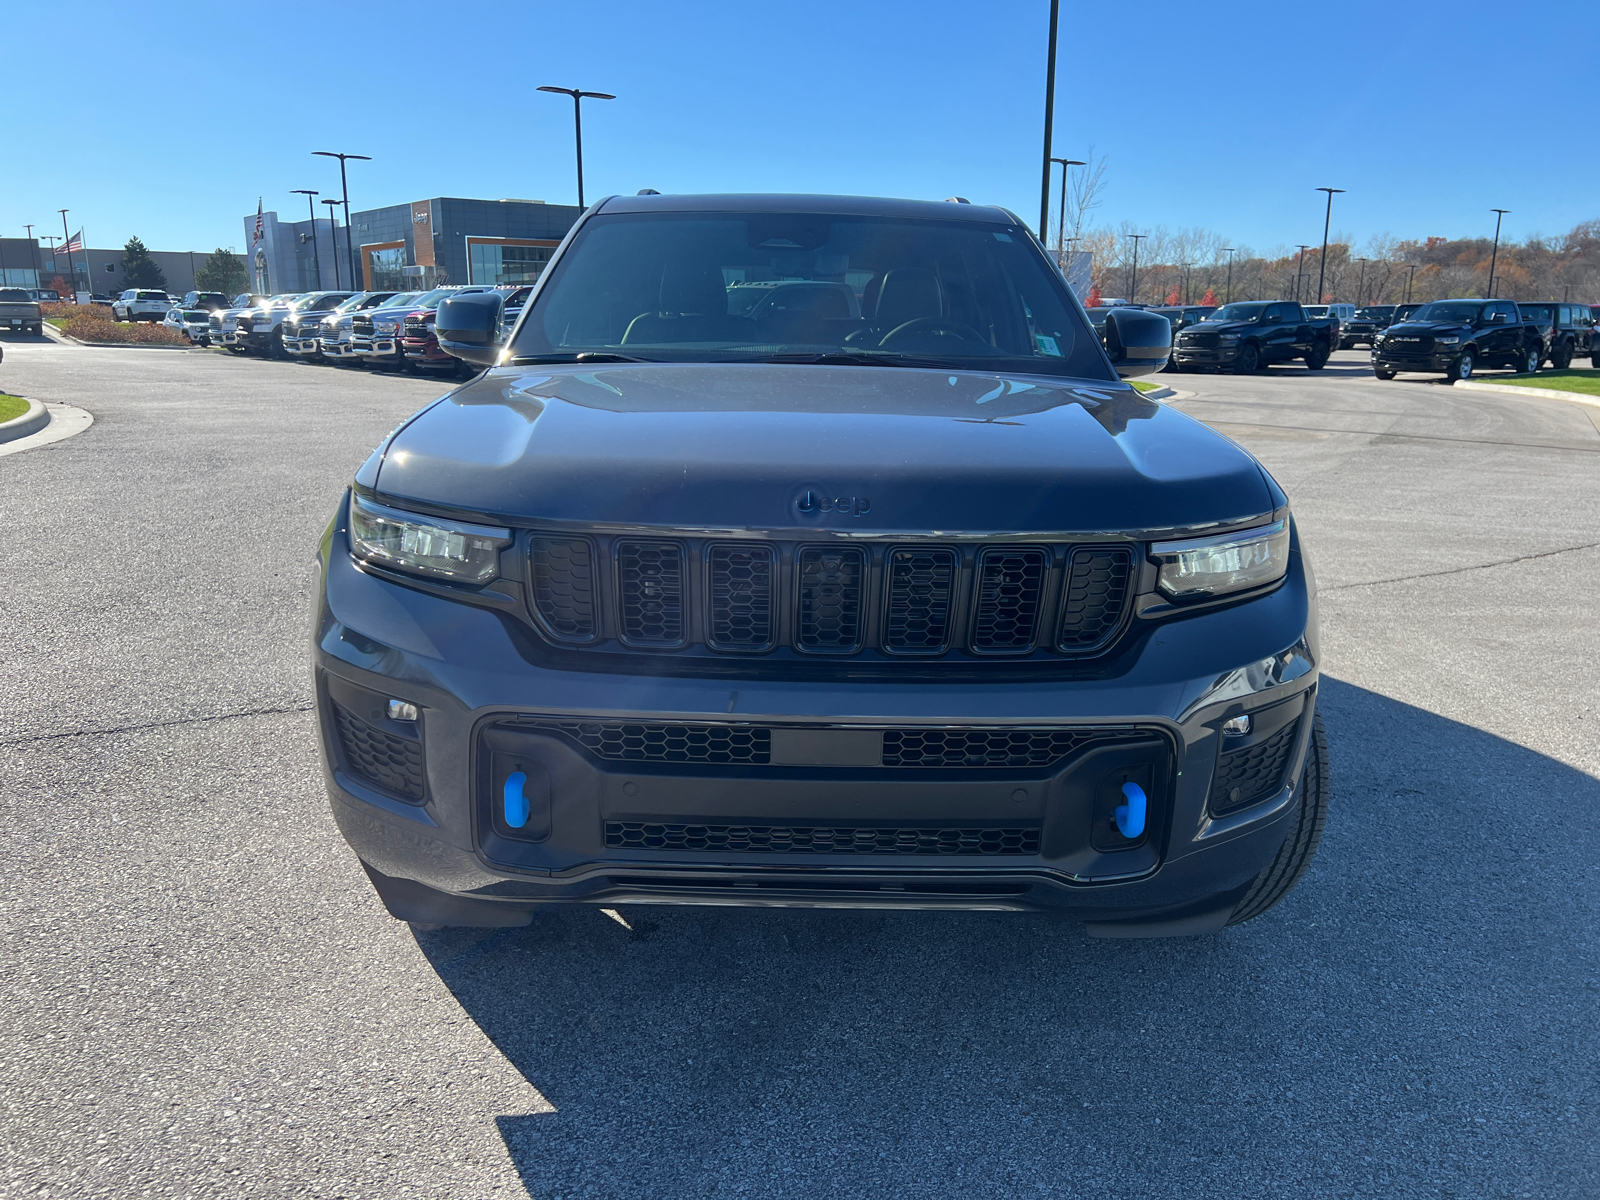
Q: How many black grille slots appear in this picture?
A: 7